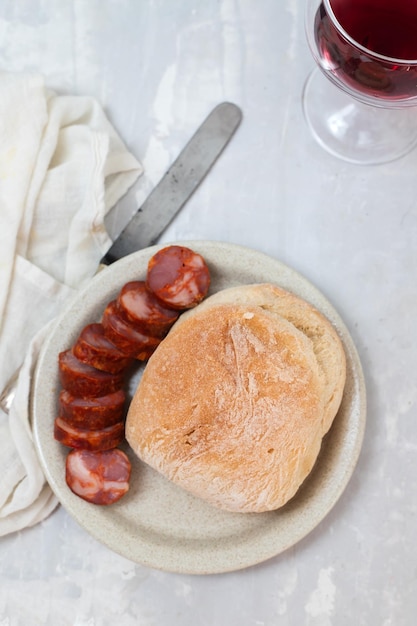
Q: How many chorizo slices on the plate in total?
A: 8